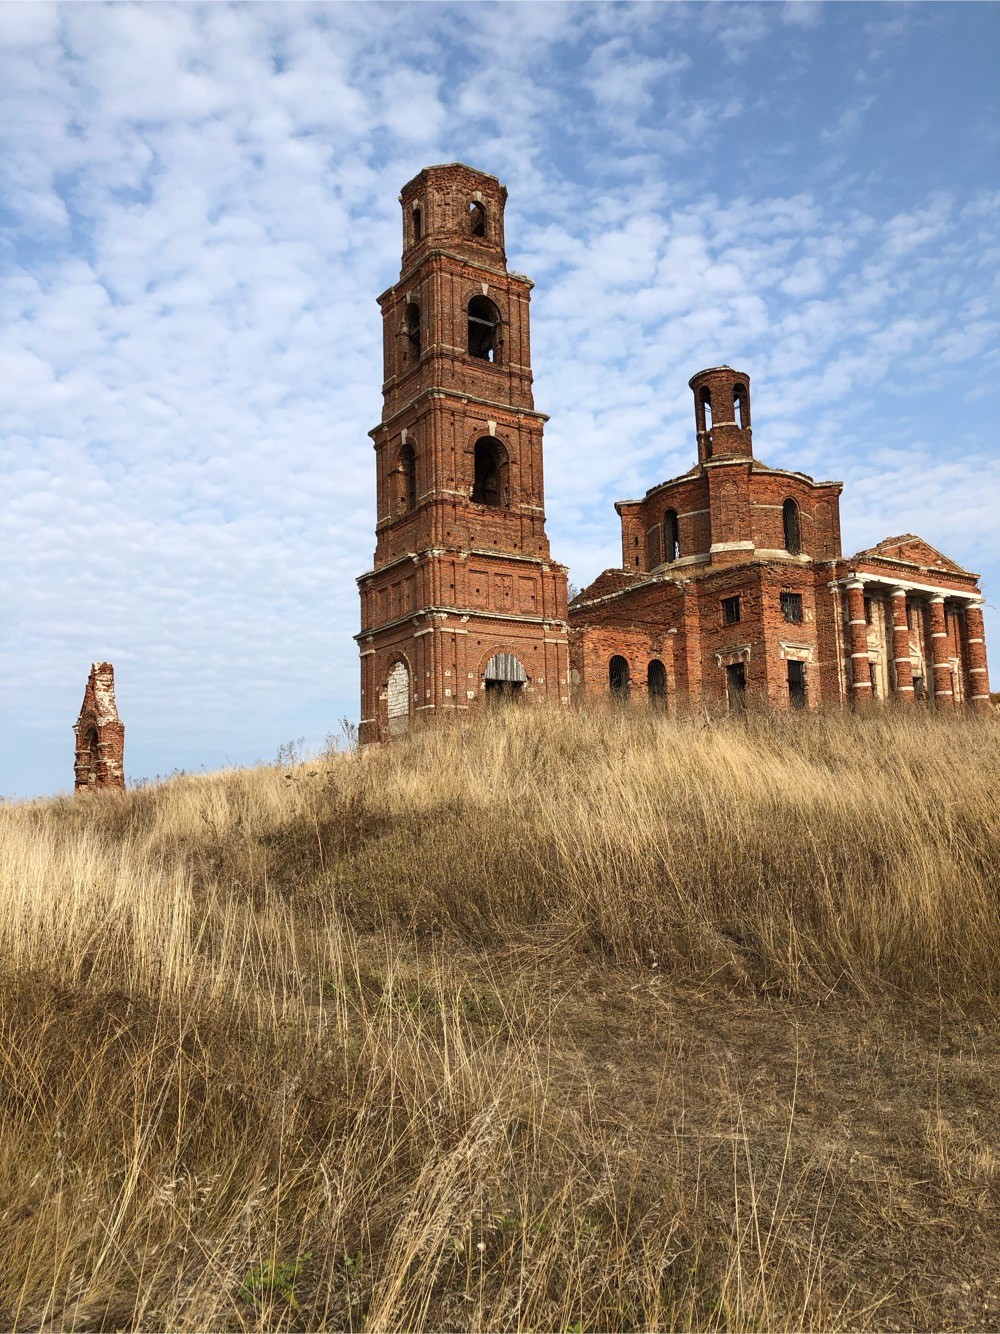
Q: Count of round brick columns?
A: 4